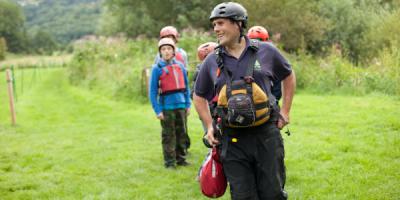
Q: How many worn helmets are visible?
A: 5